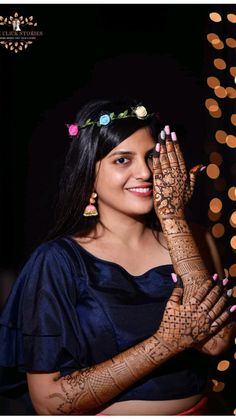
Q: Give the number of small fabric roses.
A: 3